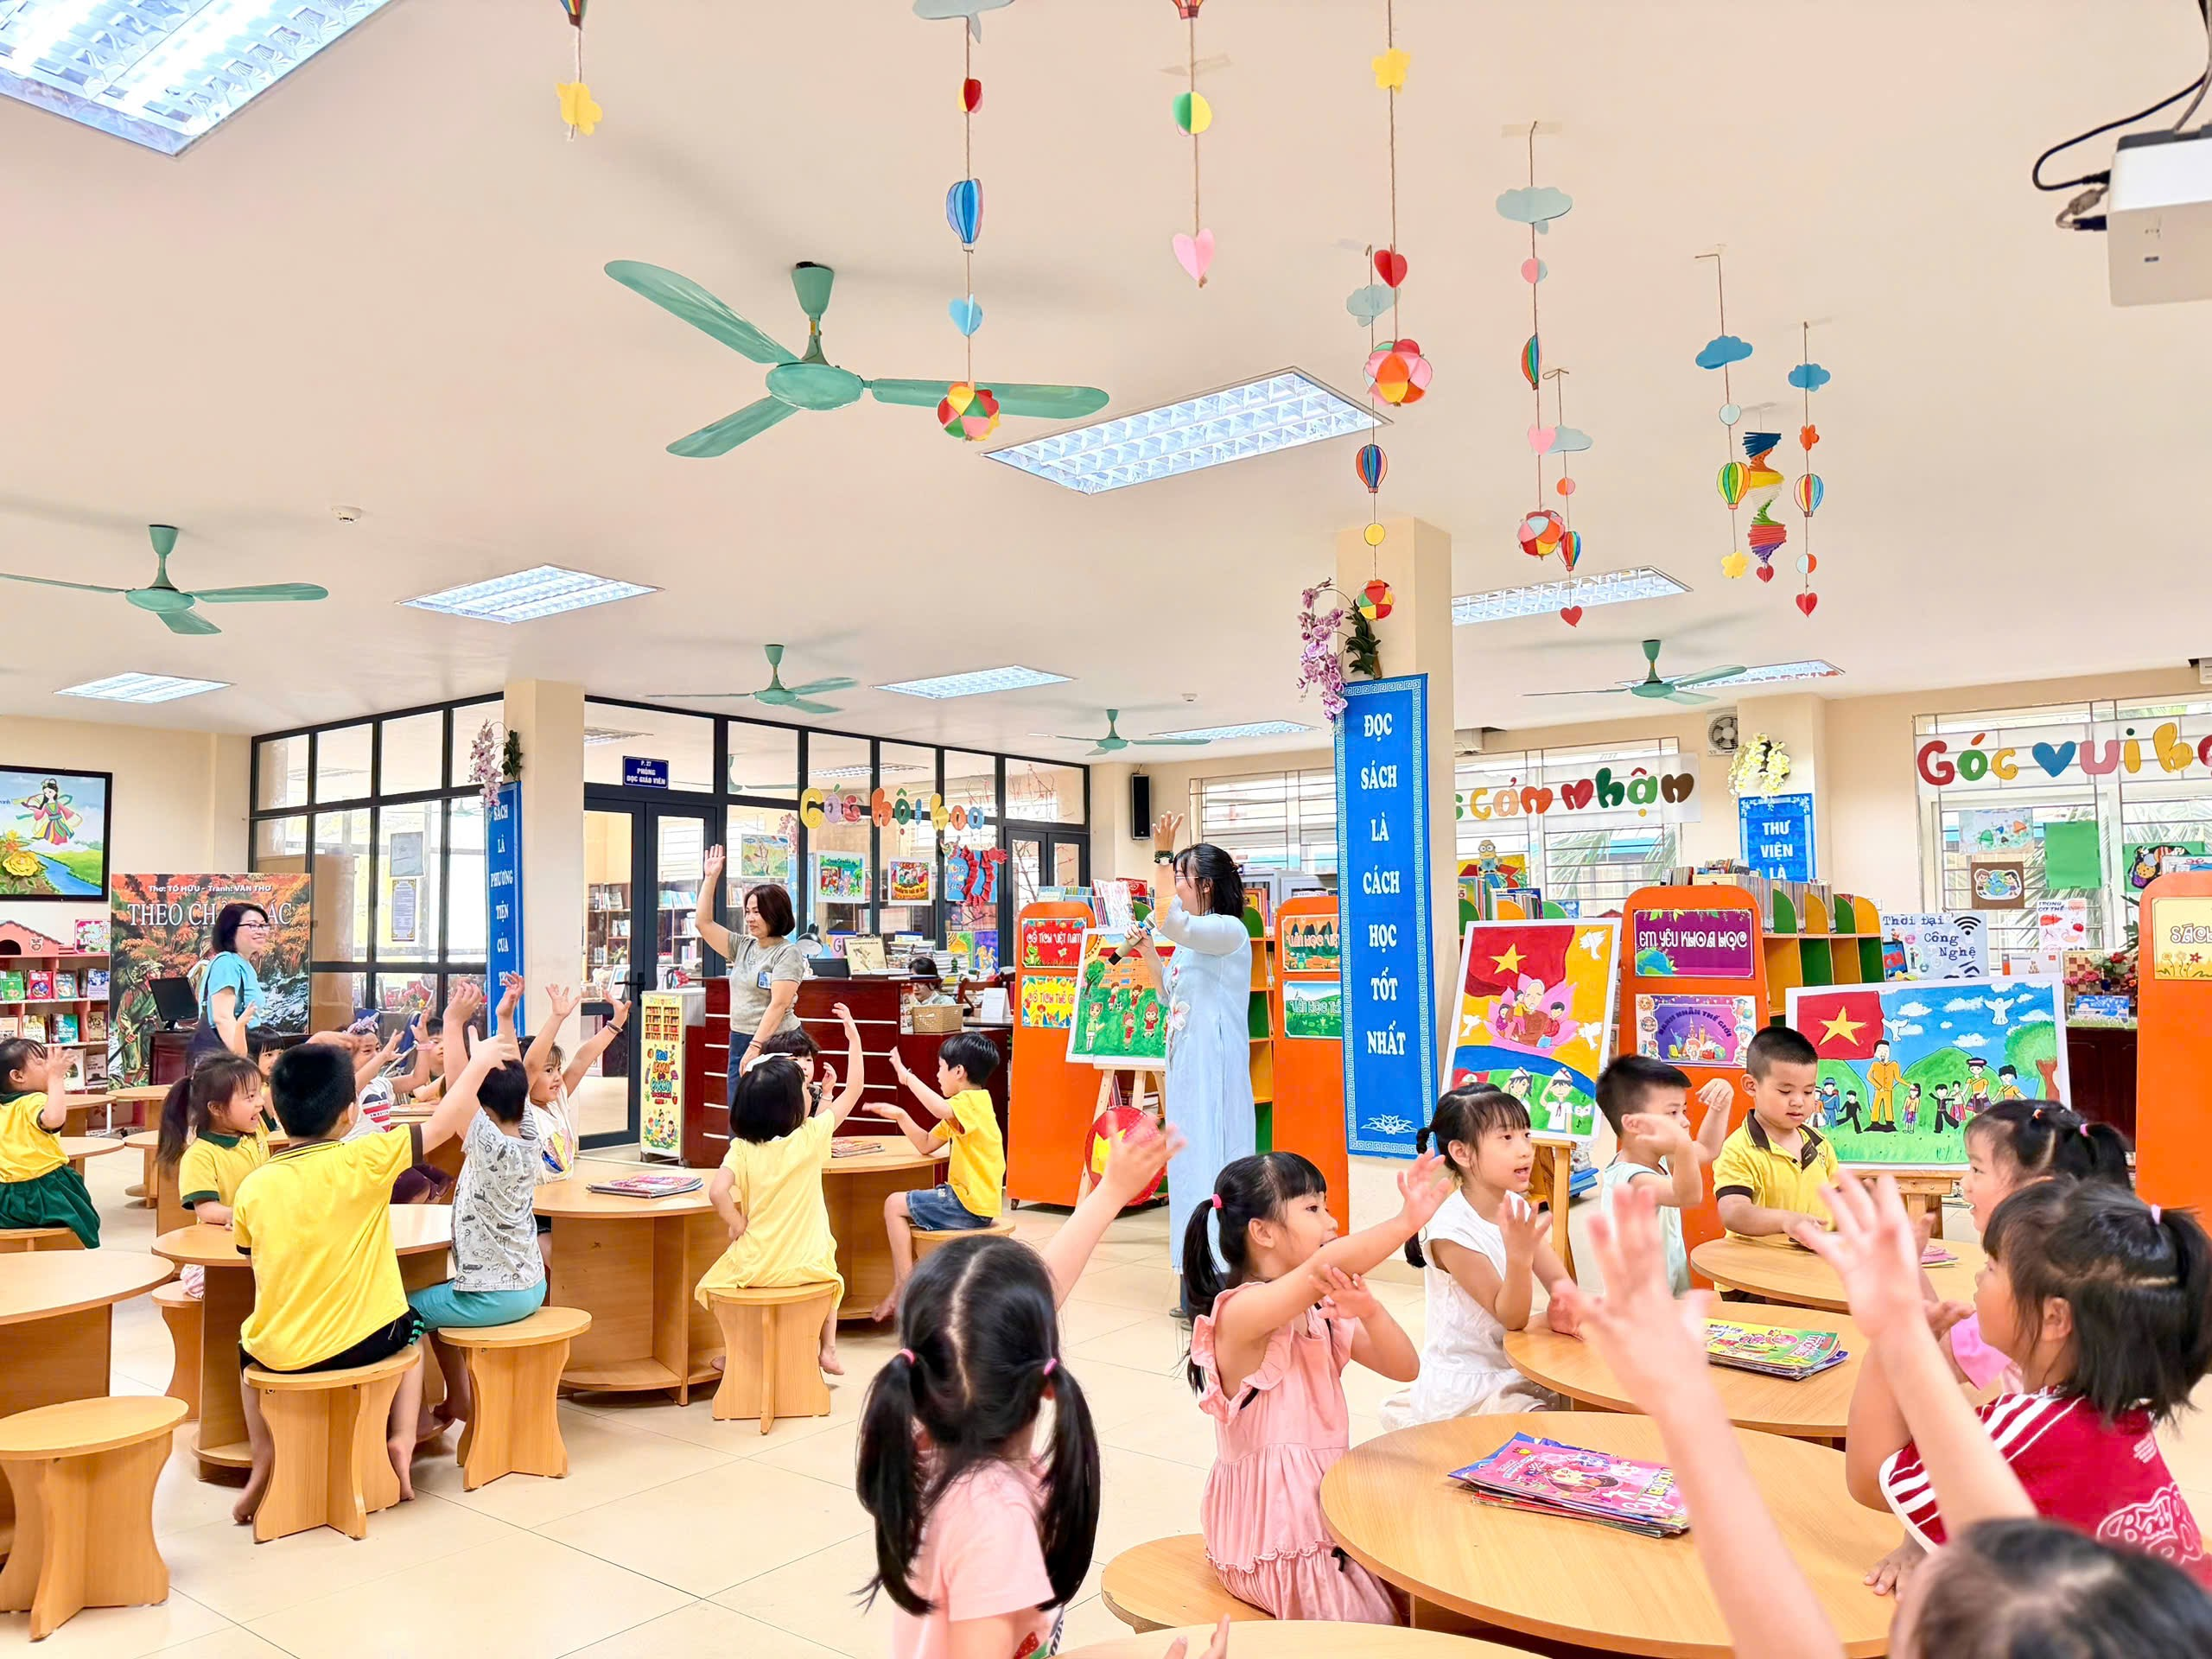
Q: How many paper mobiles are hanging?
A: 10